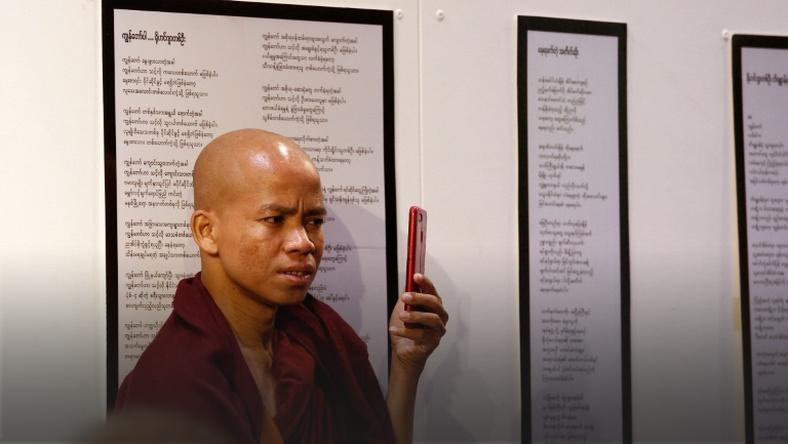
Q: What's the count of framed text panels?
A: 3